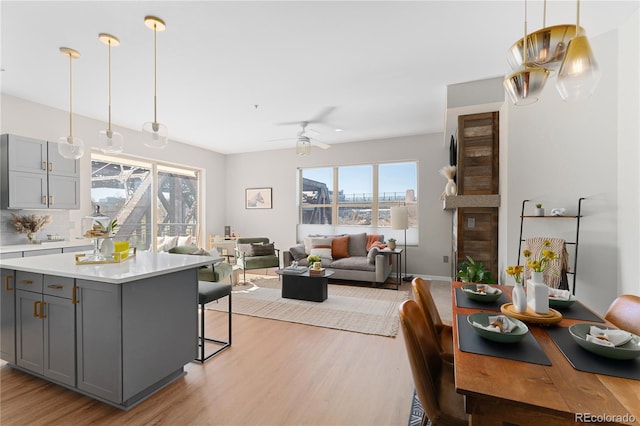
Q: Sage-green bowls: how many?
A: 4